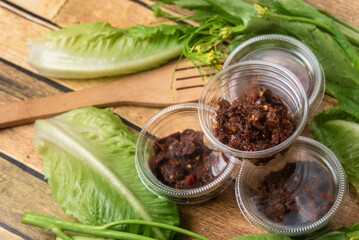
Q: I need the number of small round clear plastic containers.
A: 4